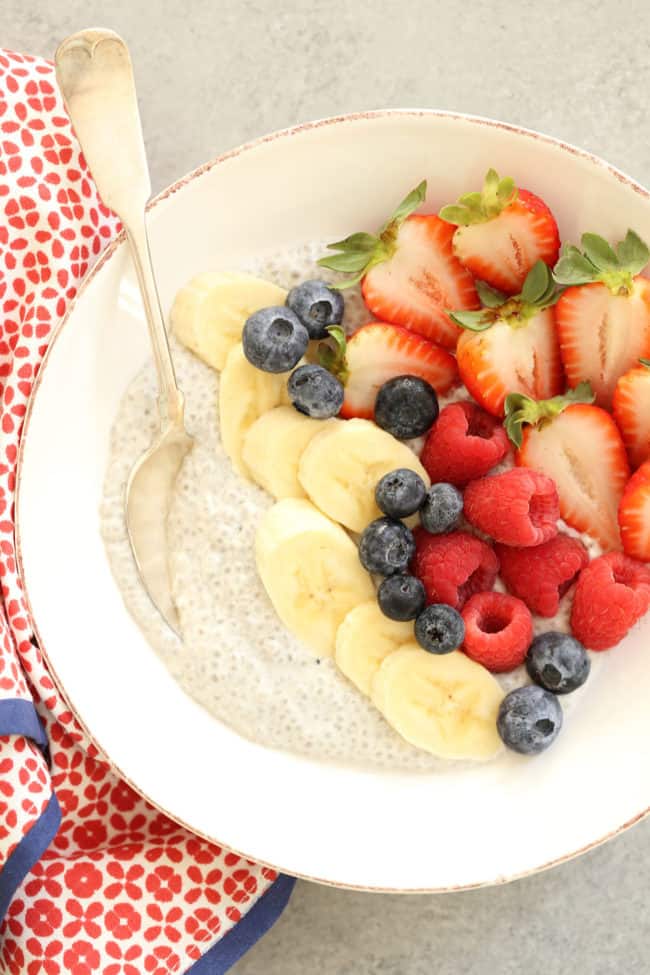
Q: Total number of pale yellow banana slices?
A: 7